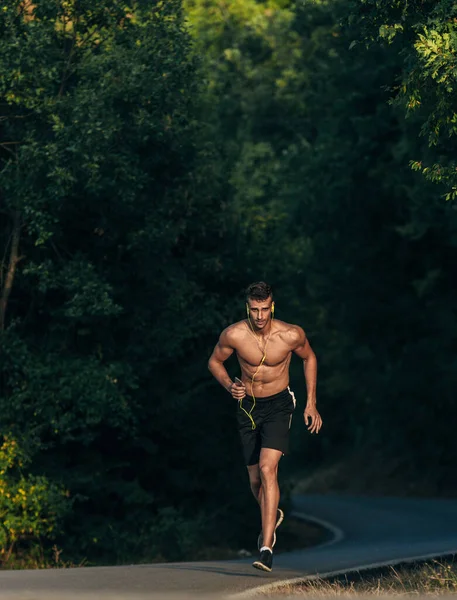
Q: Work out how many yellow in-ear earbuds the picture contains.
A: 2